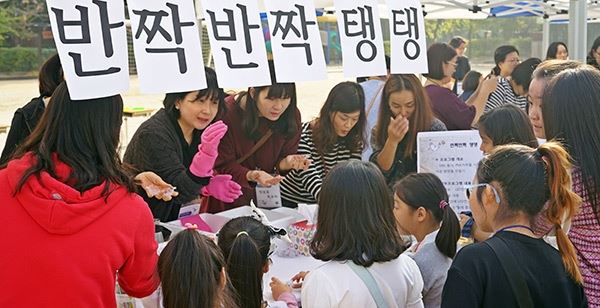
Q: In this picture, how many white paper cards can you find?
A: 6